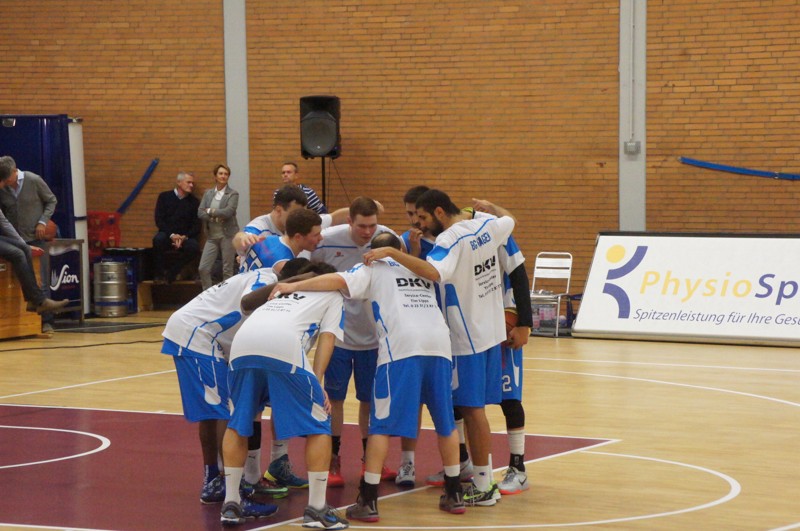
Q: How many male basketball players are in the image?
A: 9